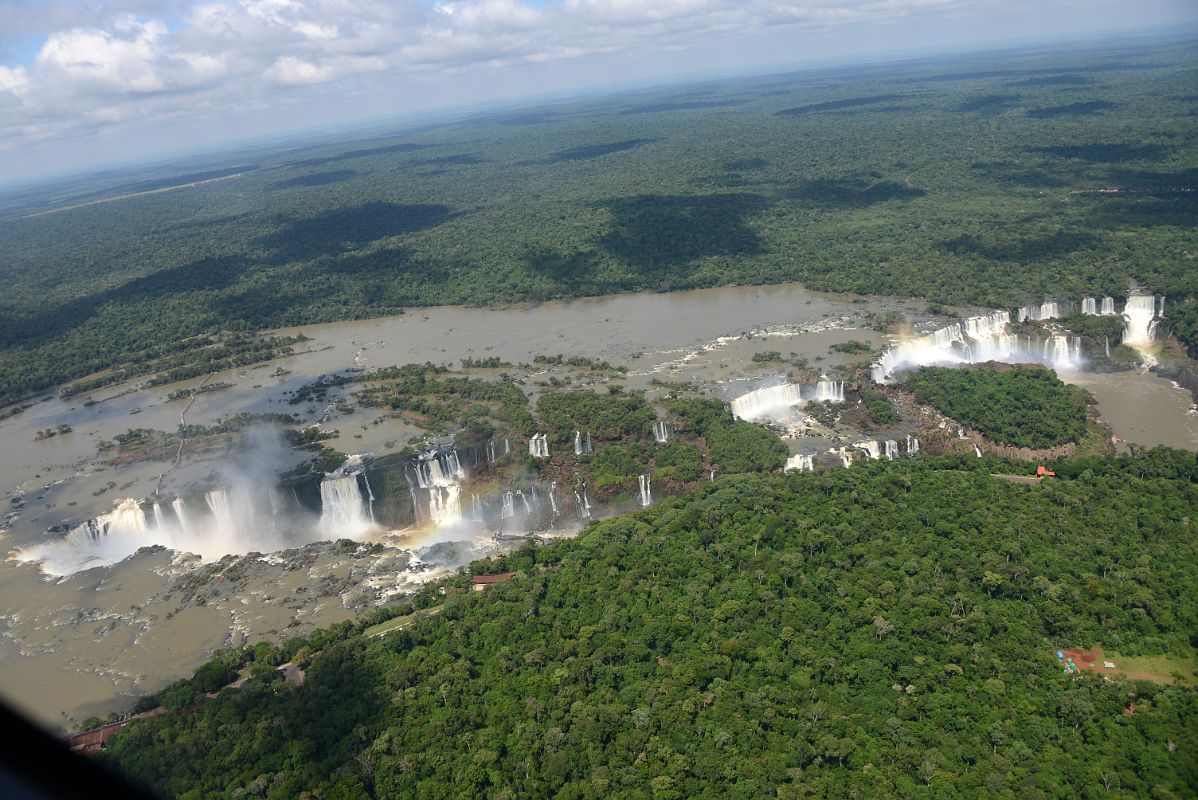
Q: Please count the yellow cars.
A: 0